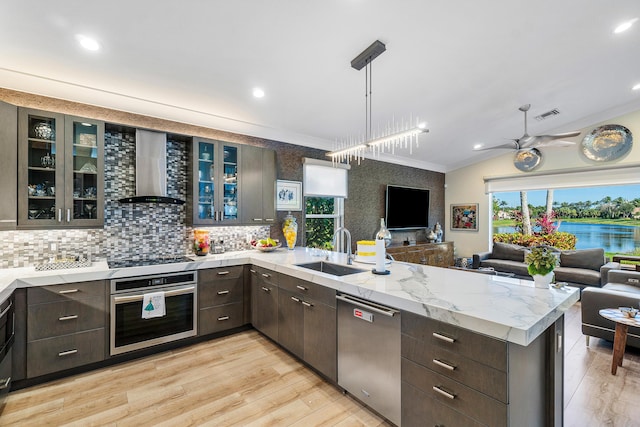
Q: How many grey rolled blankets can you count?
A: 0